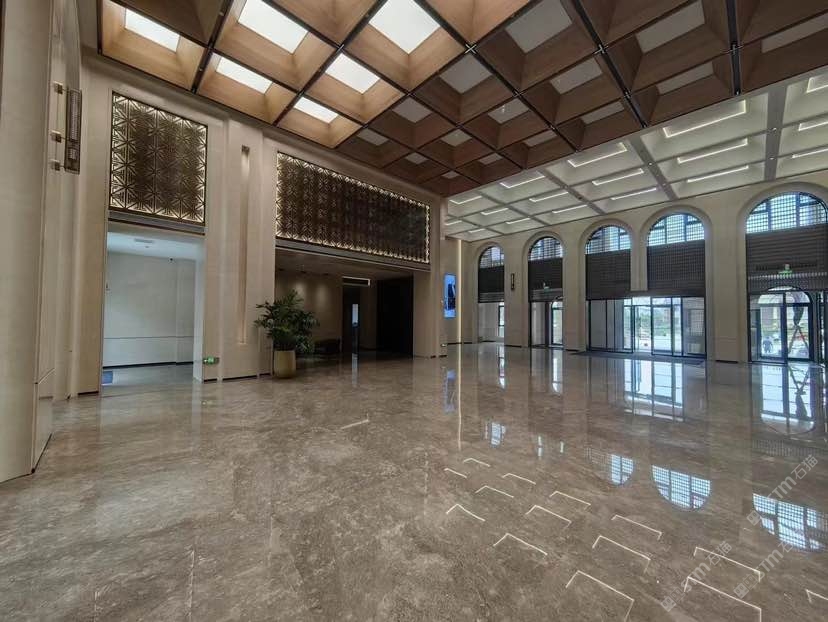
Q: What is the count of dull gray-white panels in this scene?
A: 15